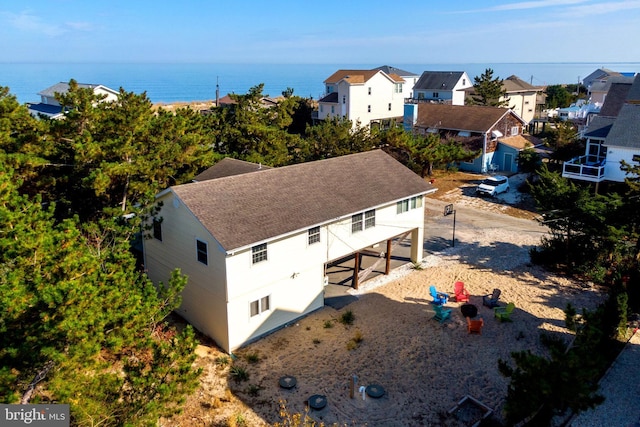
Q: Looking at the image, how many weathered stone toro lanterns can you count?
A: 0